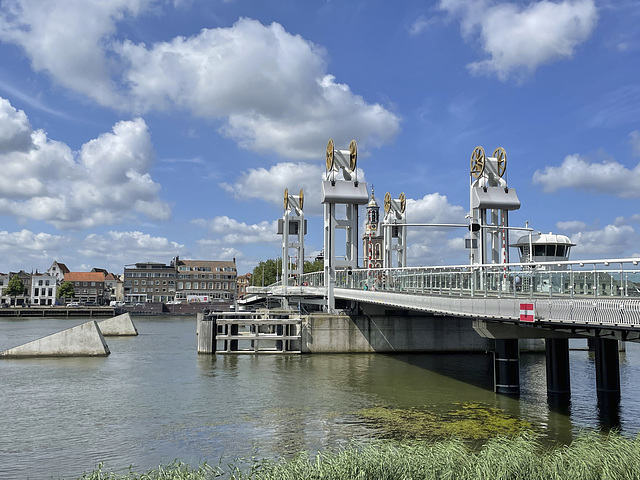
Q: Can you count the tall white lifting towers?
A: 4